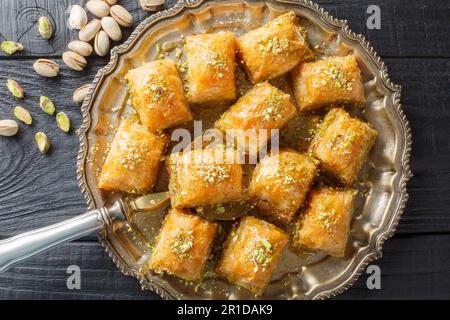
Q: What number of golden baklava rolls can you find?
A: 12